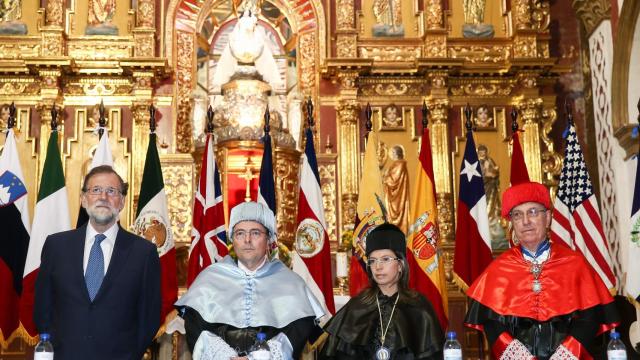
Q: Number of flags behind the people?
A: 13